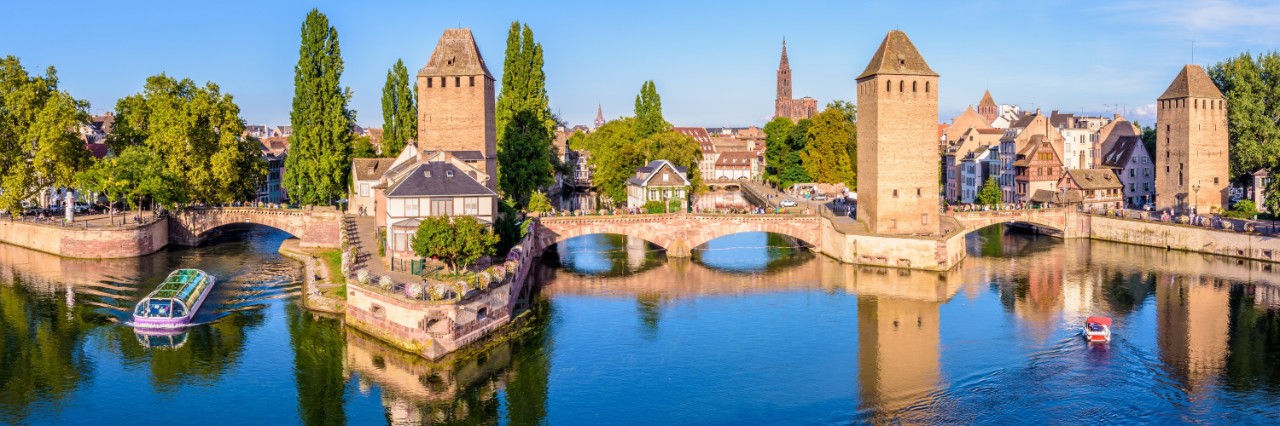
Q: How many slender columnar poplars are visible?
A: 4